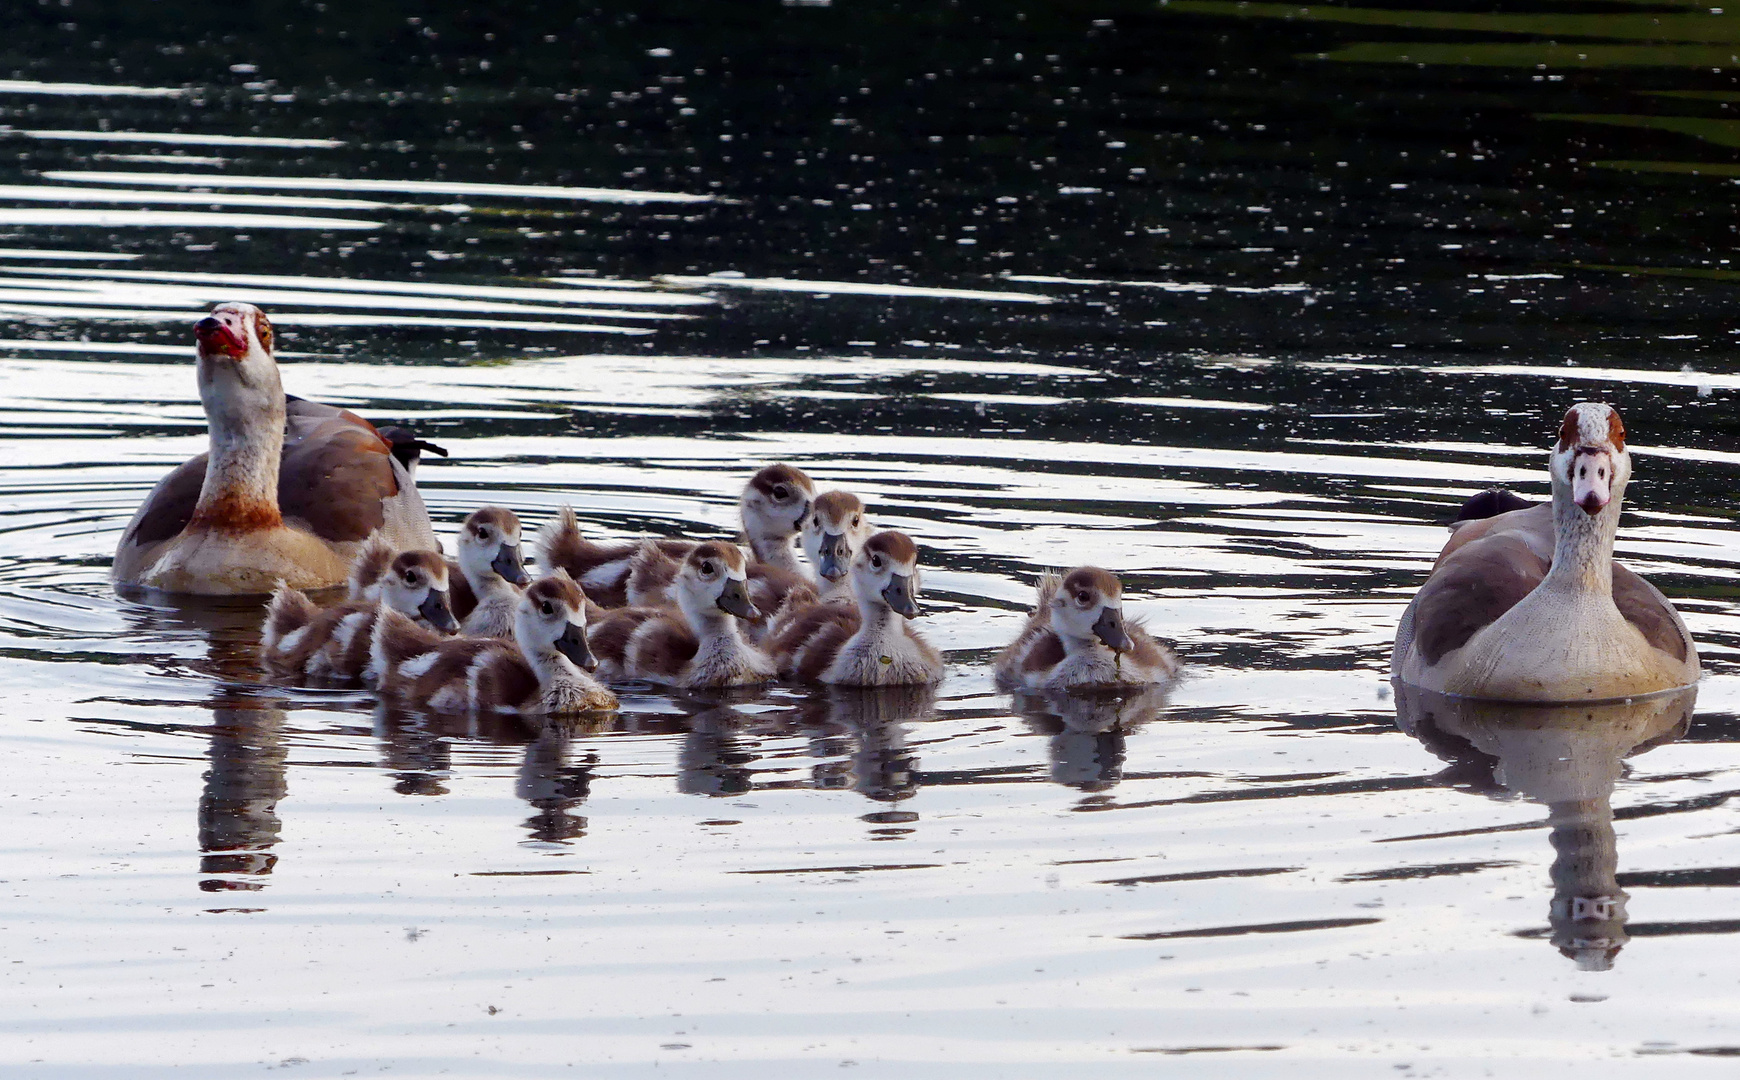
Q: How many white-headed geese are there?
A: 2